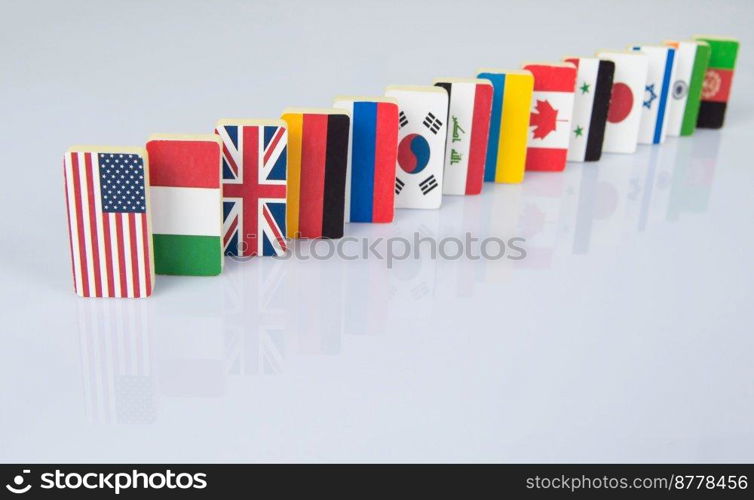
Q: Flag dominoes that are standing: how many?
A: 14